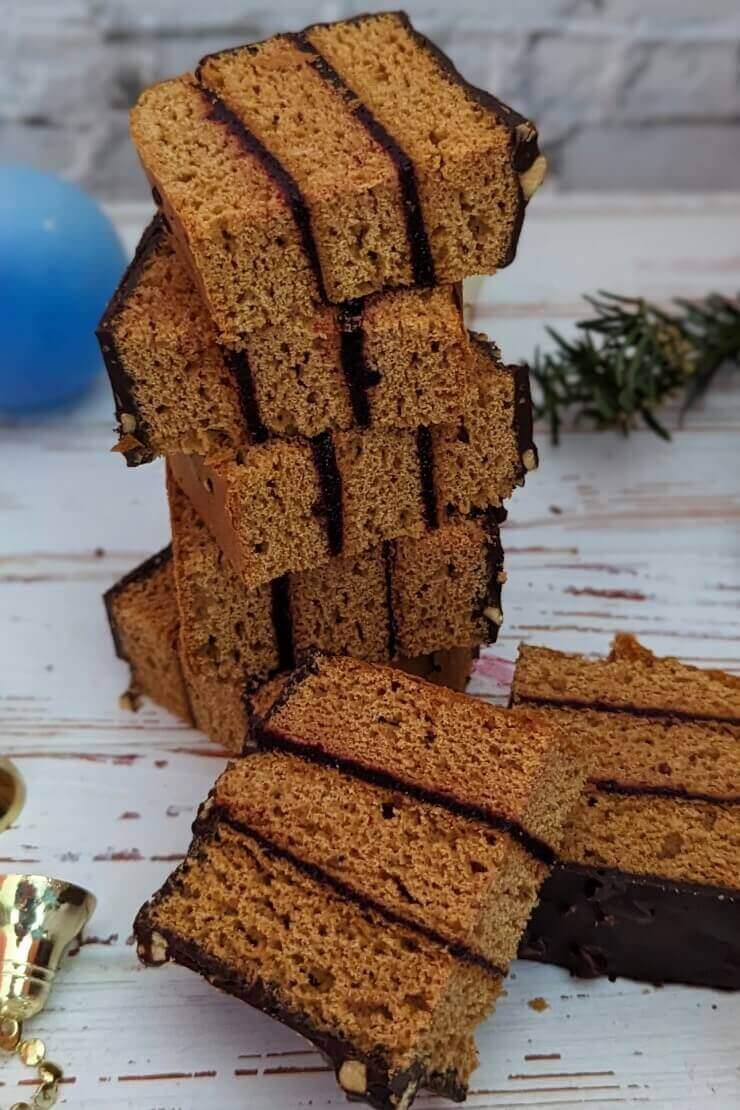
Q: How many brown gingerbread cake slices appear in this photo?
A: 7